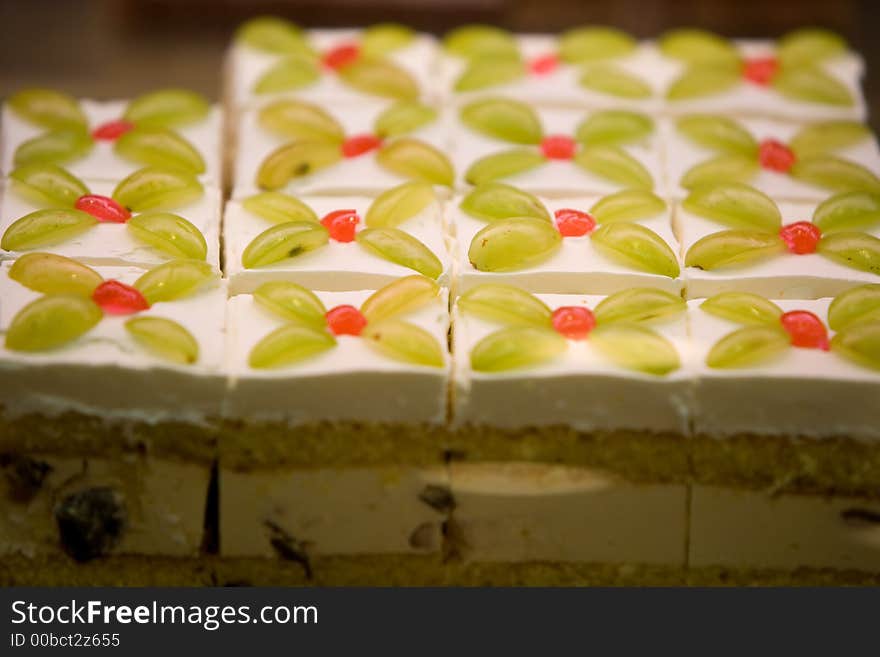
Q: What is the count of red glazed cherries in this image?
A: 15